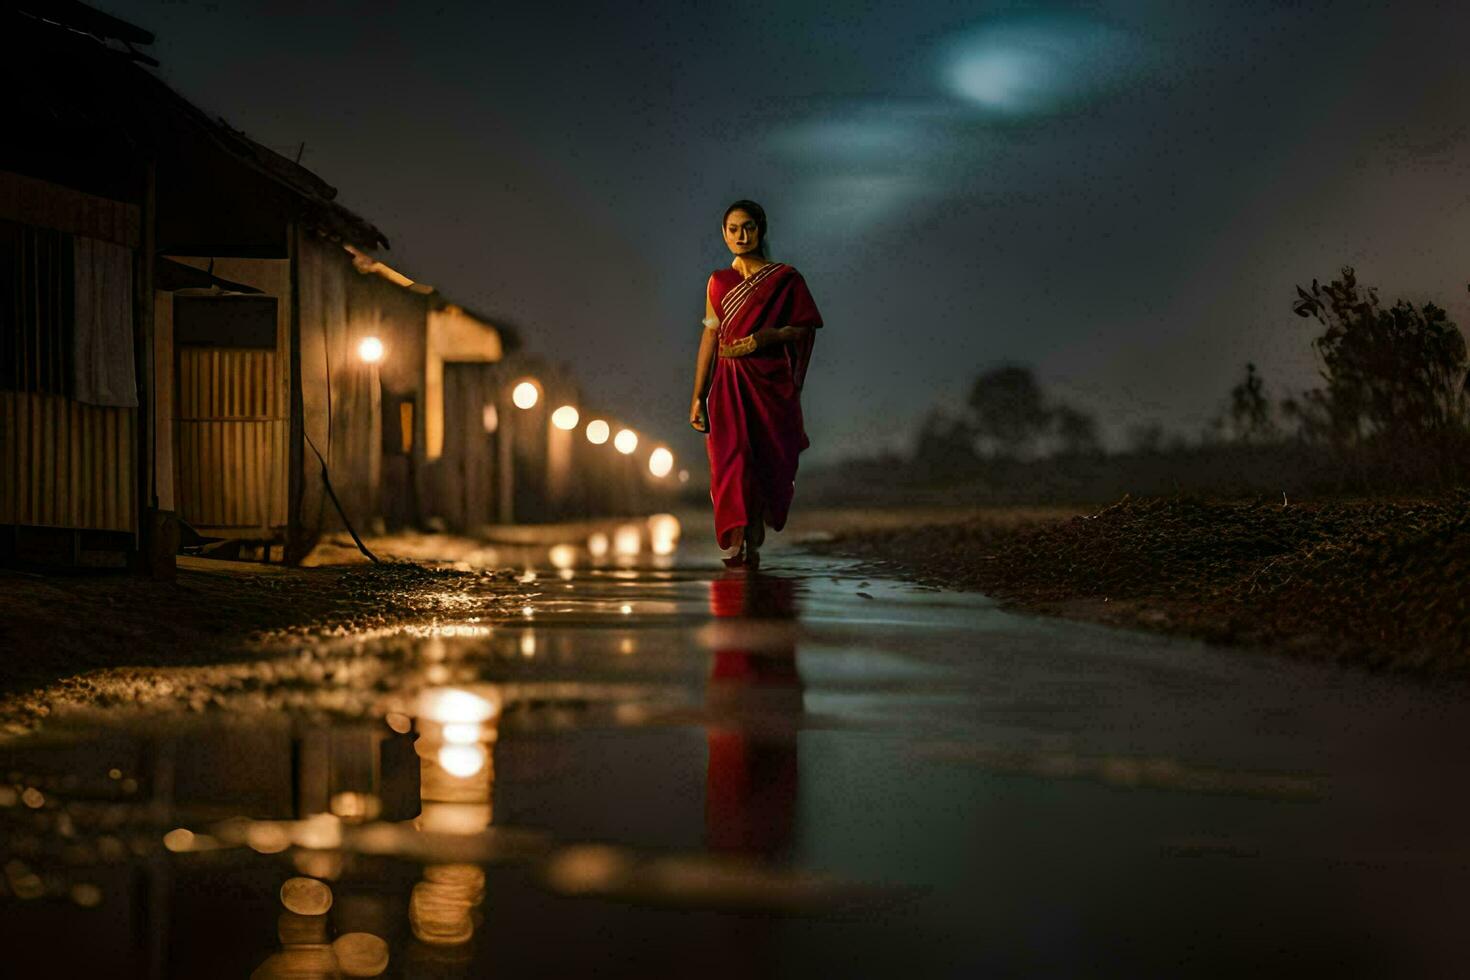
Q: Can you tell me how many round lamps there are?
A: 6